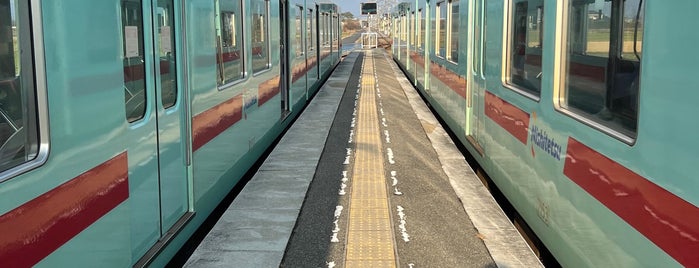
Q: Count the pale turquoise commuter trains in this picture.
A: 2